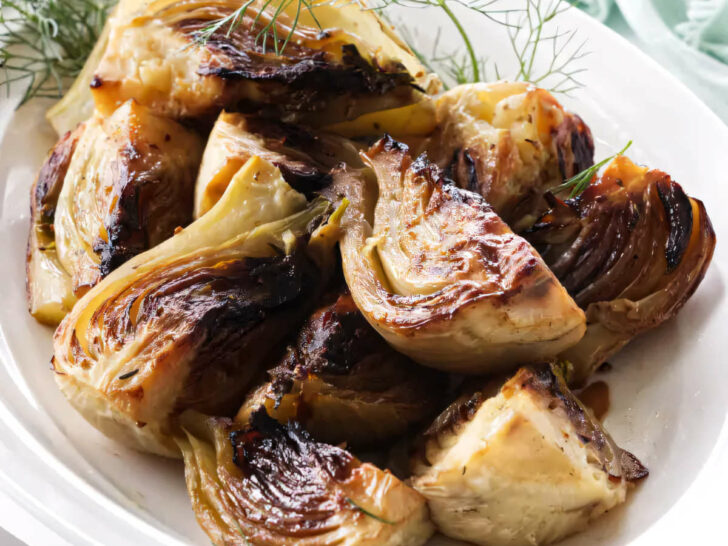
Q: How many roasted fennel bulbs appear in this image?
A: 10